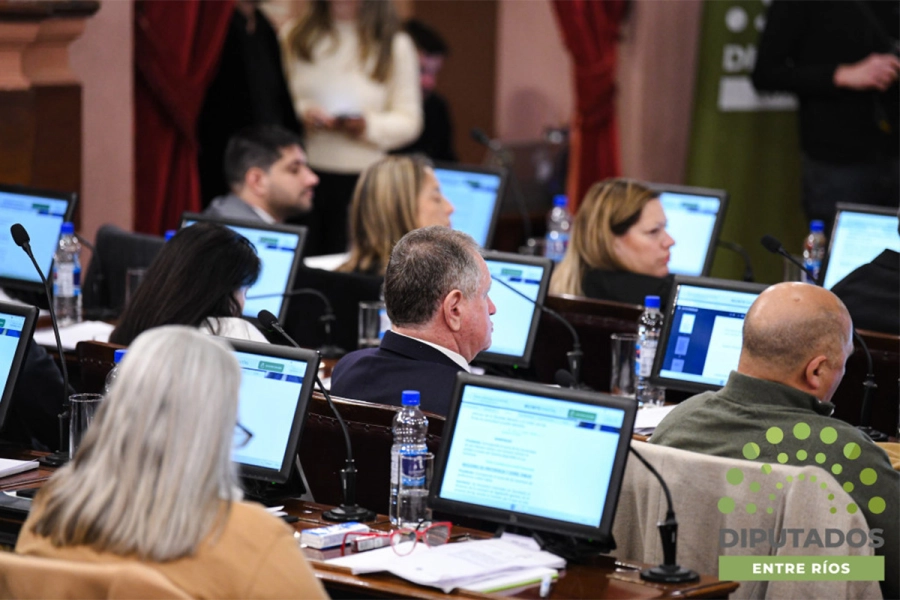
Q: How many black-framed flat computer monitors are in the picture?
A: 10